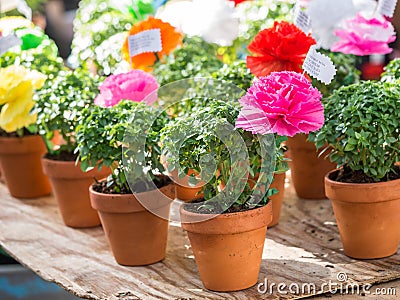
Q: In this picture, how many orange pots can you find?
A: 8